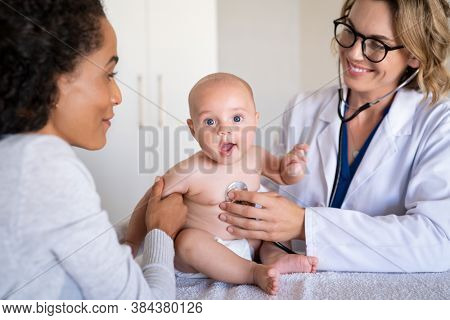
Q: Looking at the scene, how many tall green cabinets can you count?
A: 0